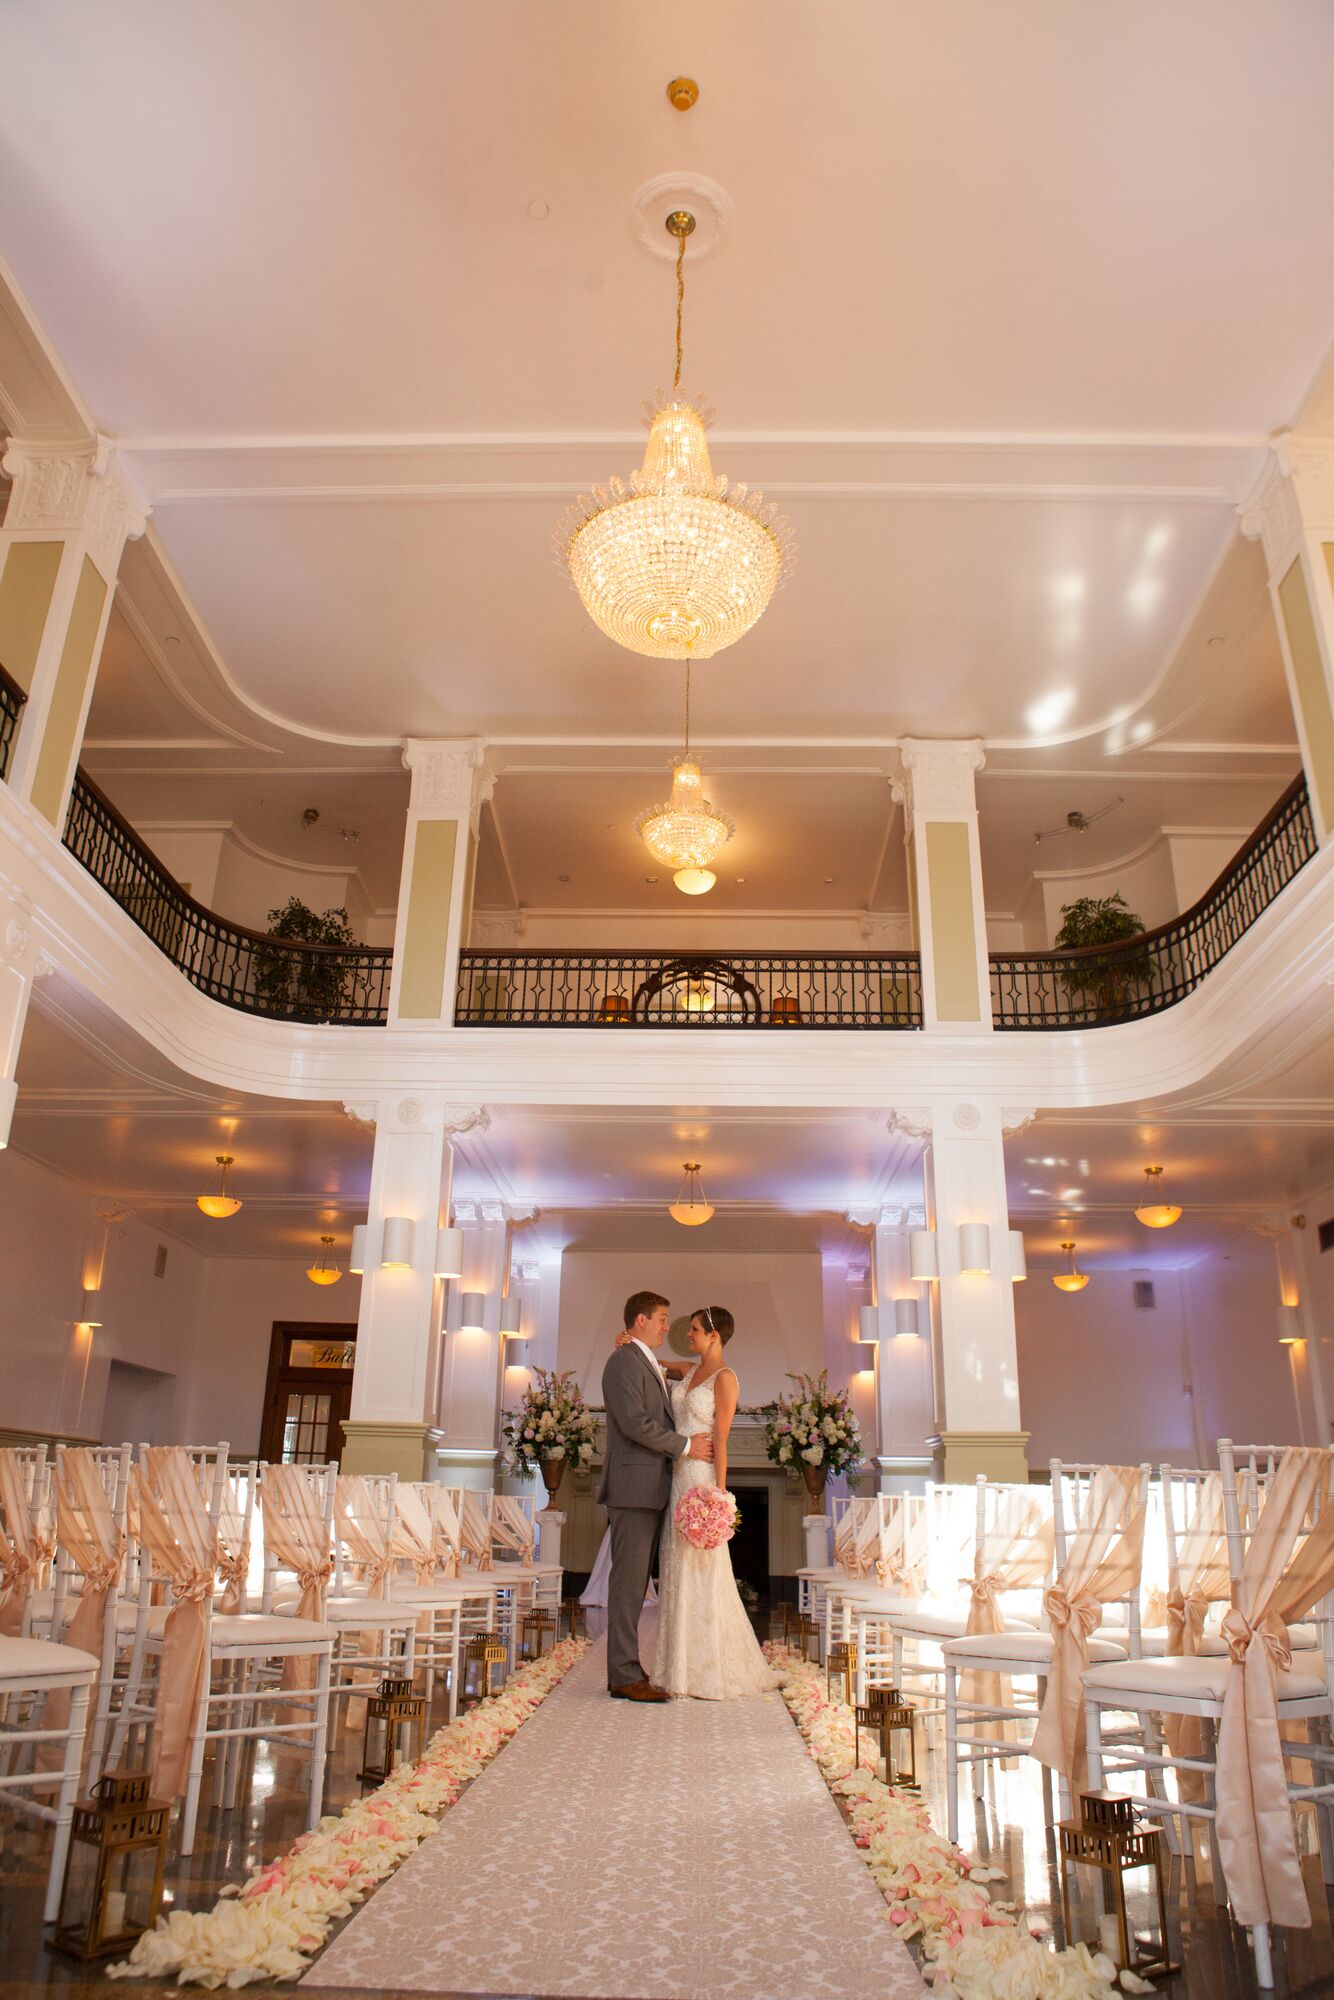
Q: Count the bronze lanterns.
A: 10